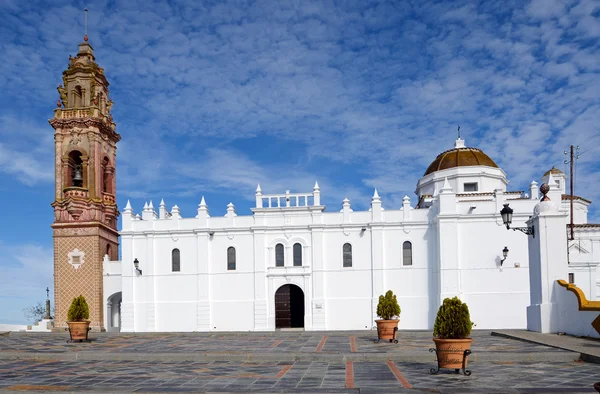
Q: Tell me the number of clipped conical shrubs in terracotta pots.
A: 3